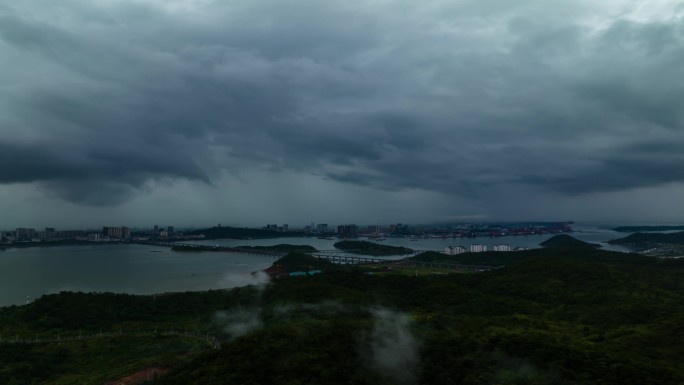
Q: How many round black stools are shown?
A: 0